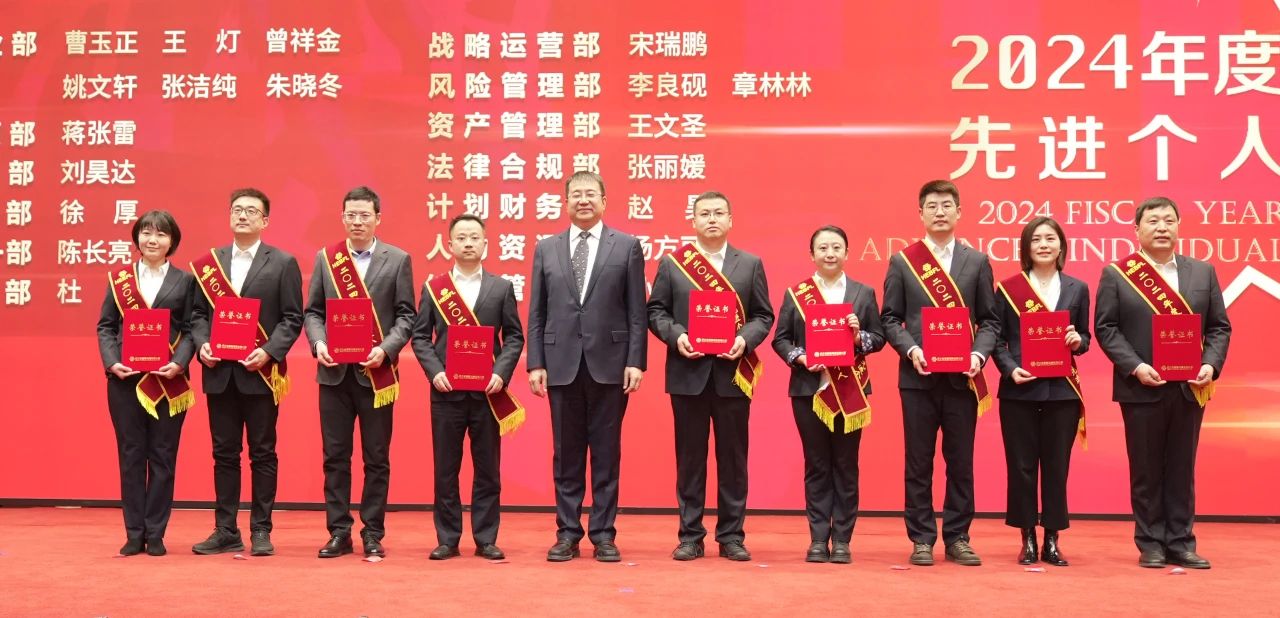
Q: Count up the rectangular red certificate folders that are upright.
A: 9